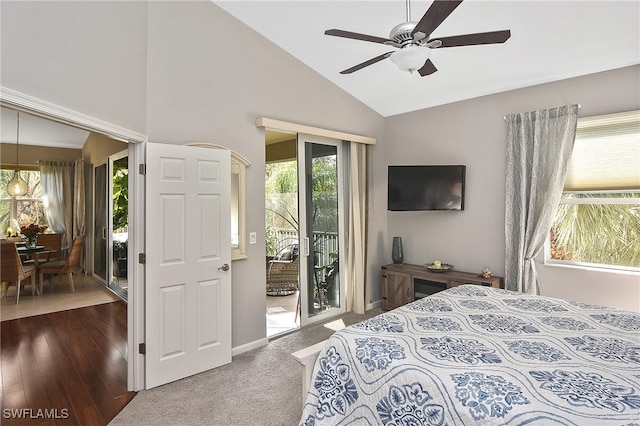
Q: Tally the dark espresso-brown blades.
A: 5